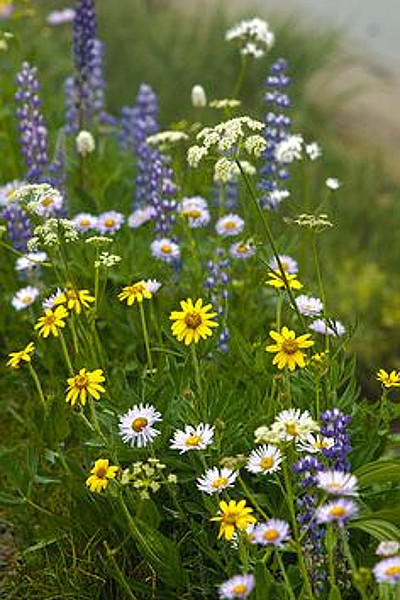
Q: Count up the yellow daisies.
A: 11